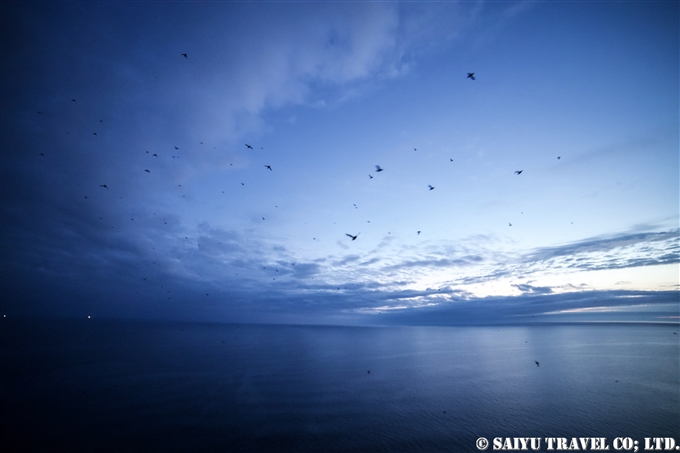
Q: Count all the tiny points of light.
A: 2